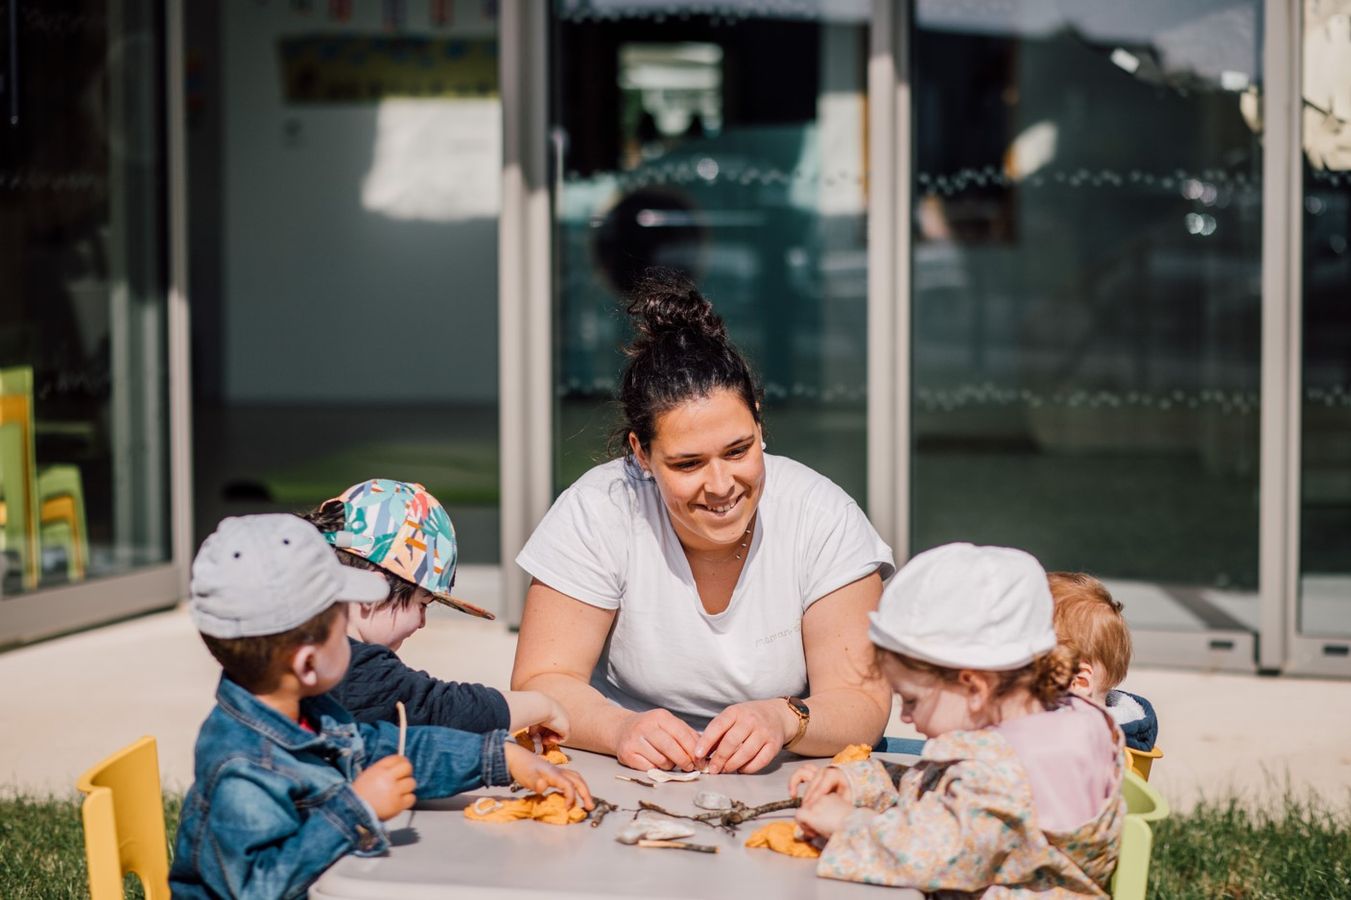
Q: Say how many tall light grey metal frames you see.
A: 4